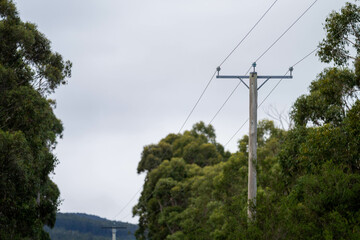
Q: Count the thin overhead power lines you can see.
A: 3